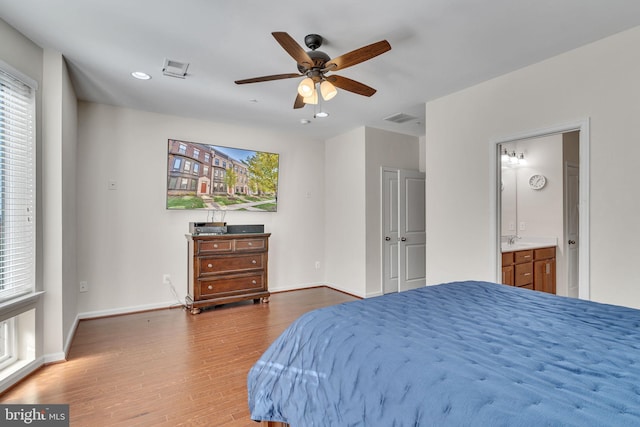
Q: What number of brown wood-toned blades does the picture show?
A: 5